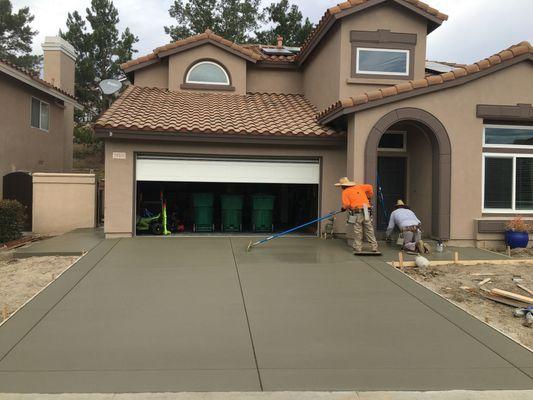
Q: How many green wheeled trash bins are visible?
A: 3